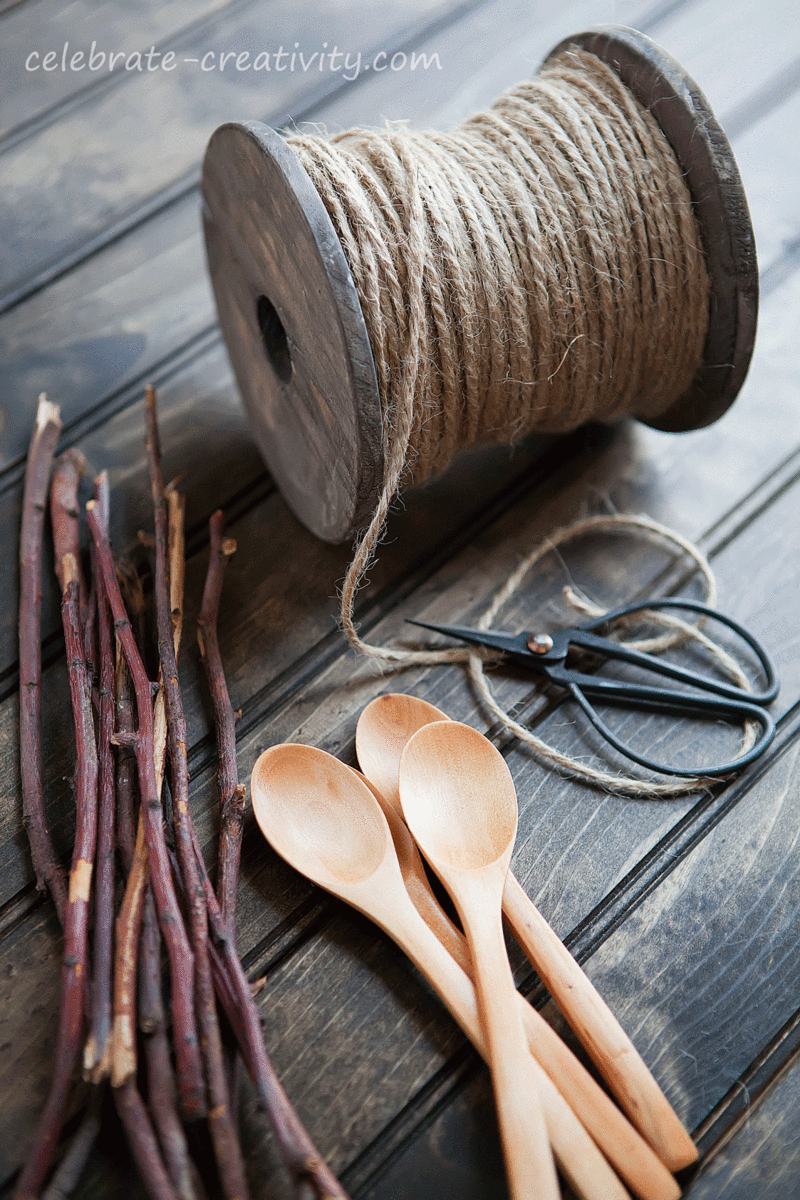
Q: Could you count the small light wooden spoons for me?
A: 4